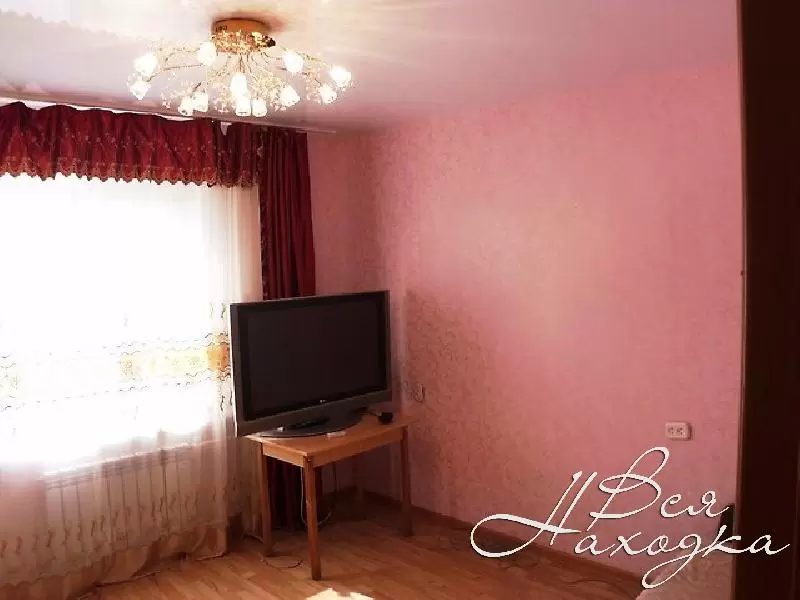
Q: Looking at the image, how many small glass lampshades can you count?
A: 12